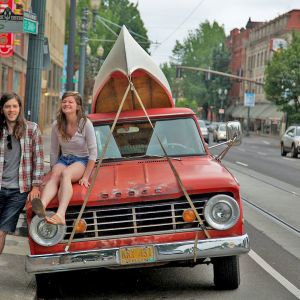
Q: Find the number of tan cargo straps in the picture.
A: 2